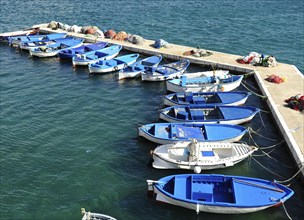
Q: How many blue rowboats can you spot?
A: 13